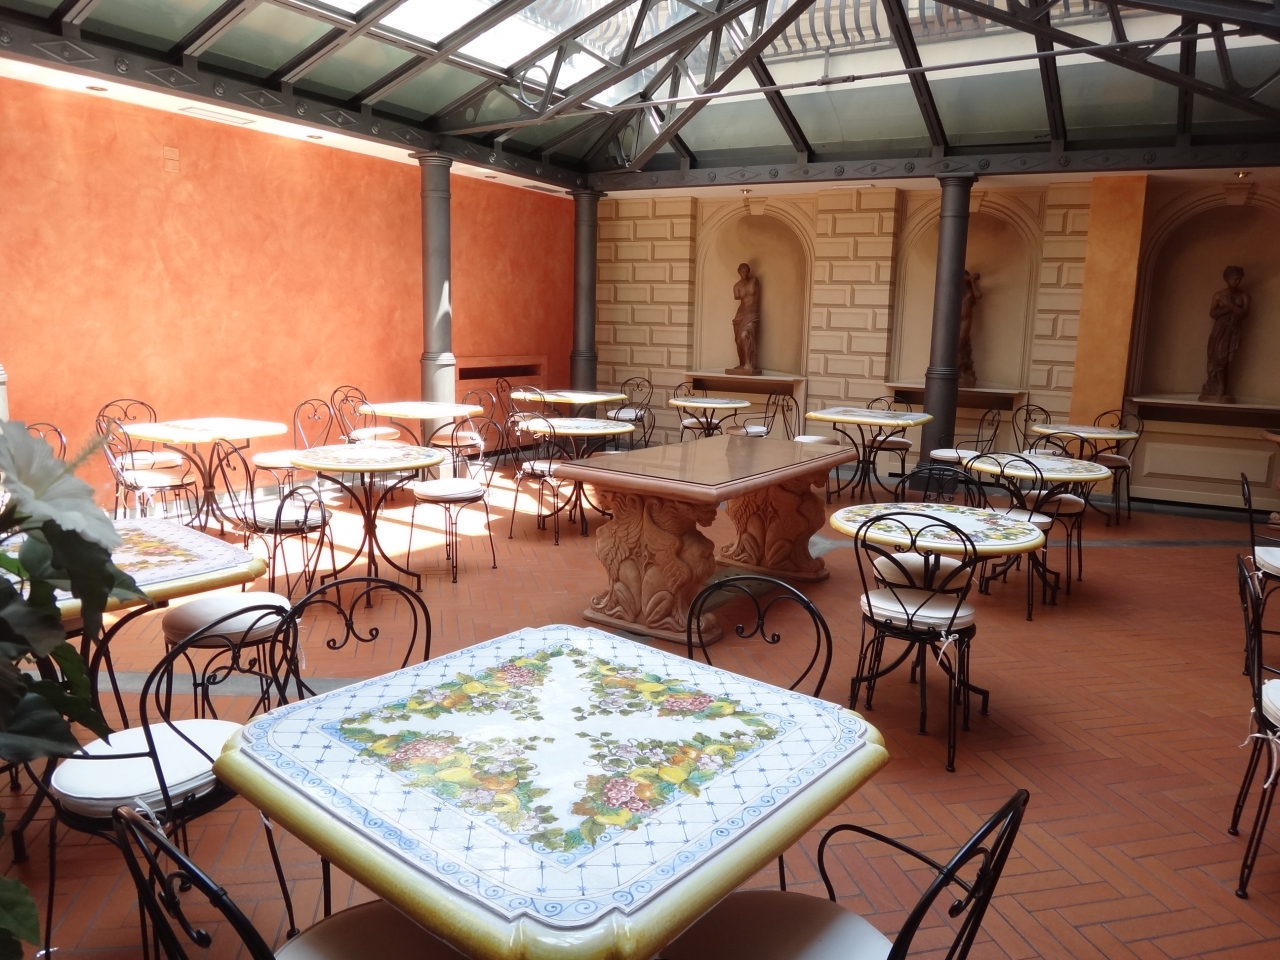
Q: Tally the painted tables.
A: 12